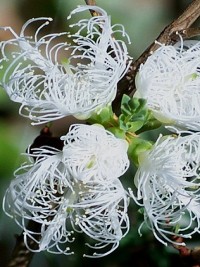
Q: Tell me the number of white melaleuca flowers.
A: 5